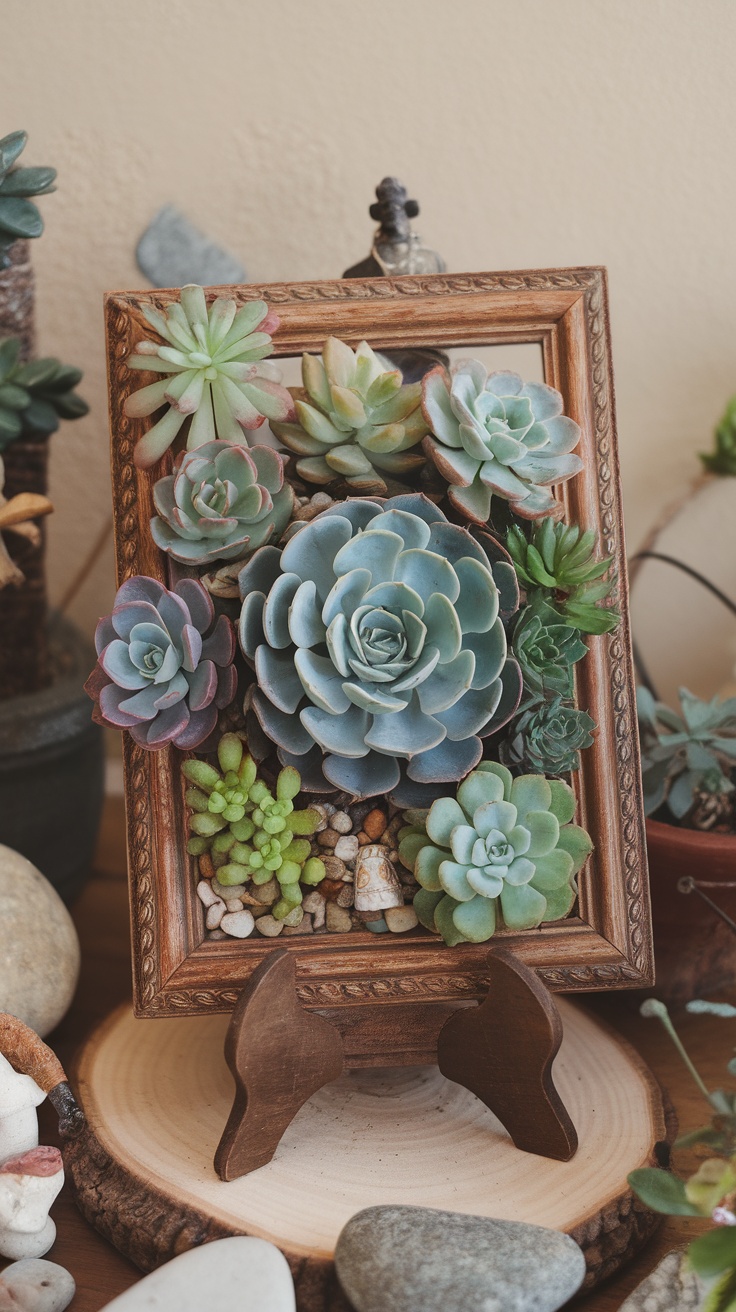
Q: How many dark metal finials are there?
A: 1